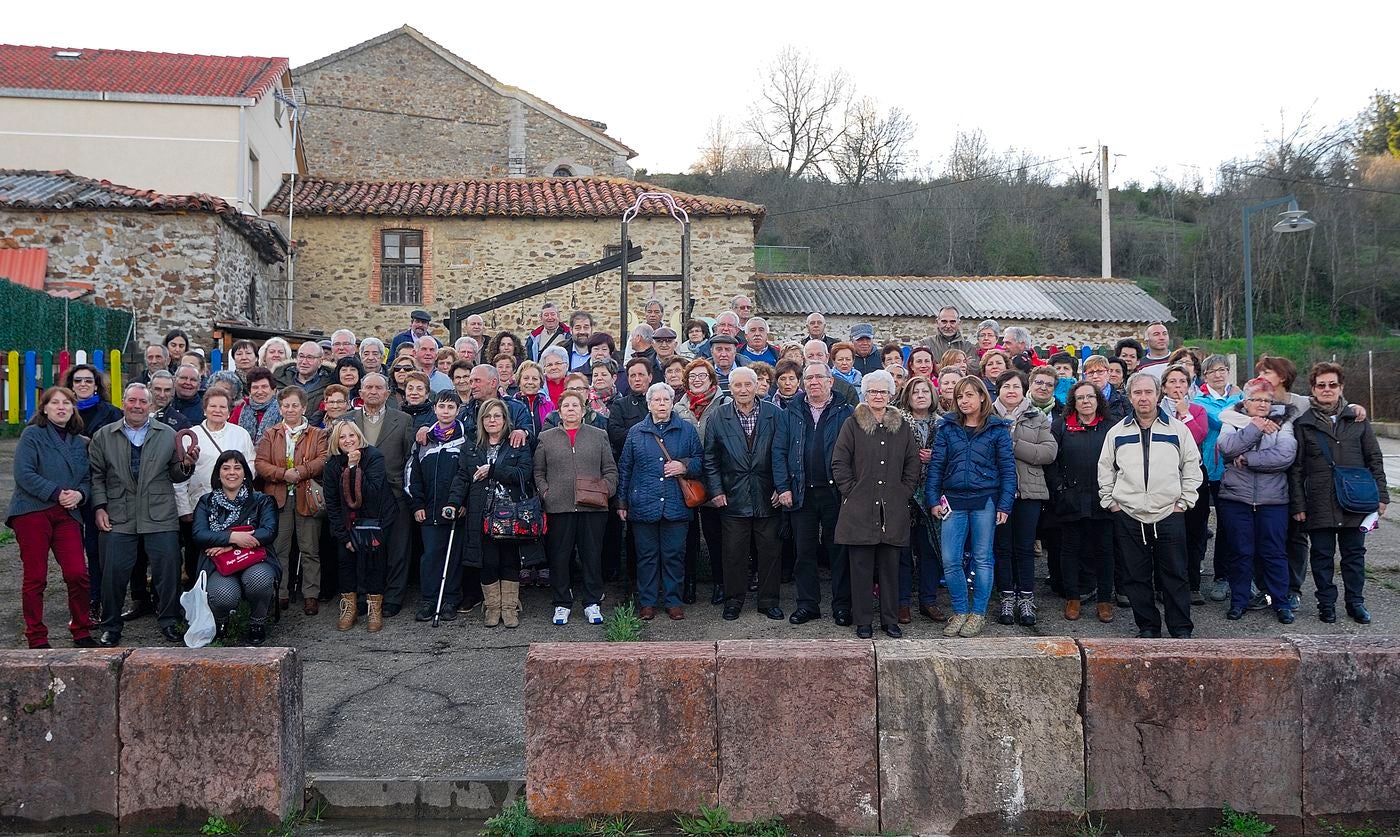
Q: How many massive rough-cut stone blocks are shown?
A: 7